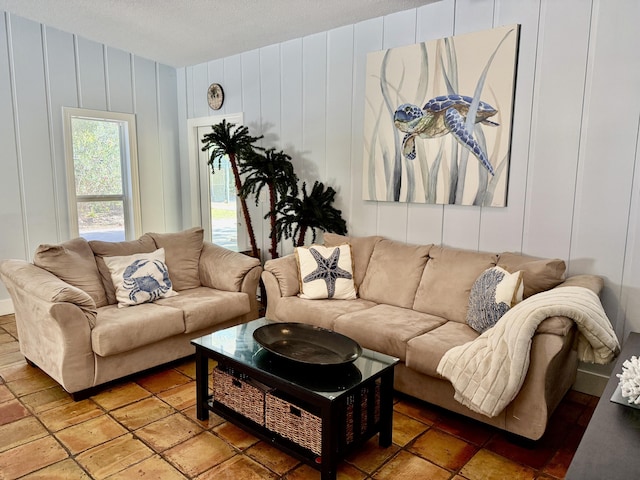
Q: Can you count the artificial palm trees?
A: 3